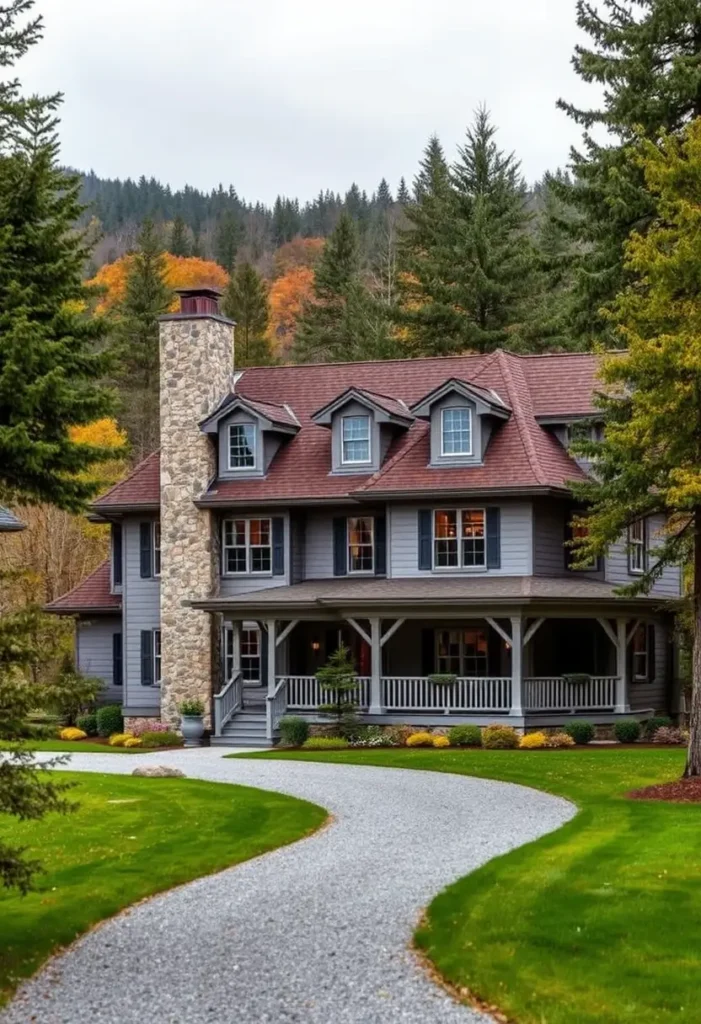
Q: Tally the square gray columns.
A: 5